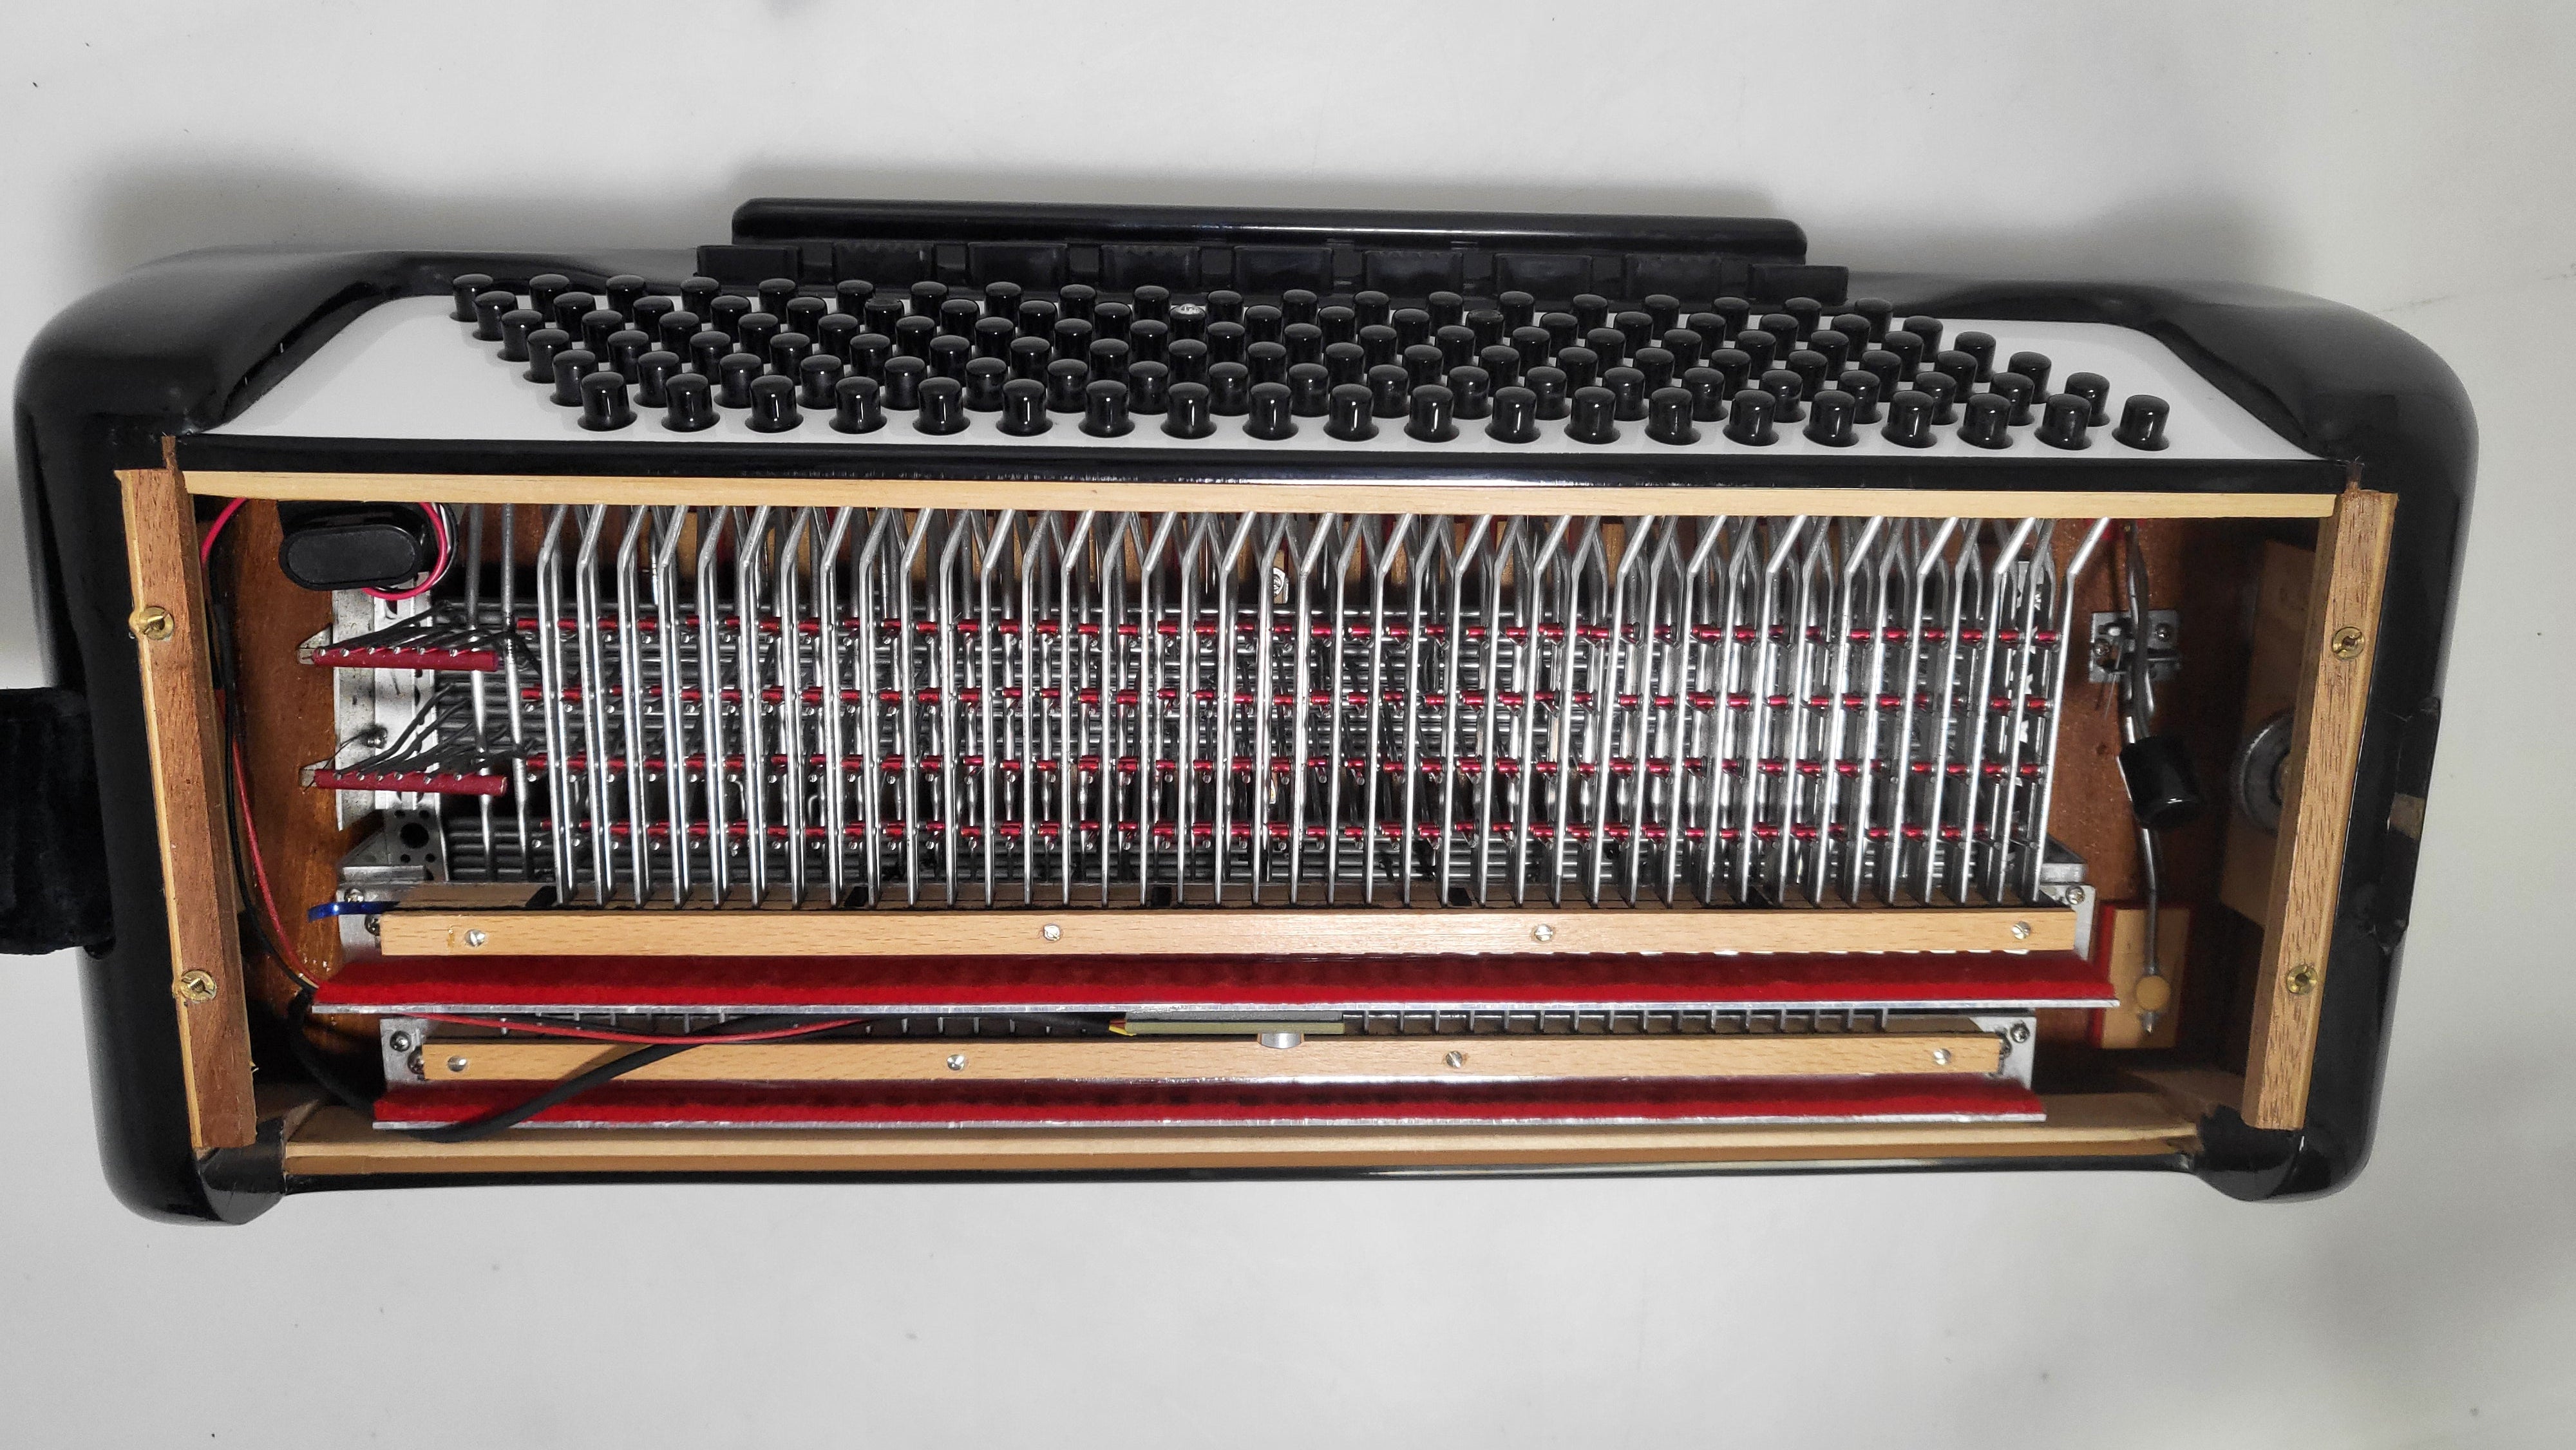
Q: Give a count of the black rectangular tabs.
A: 9